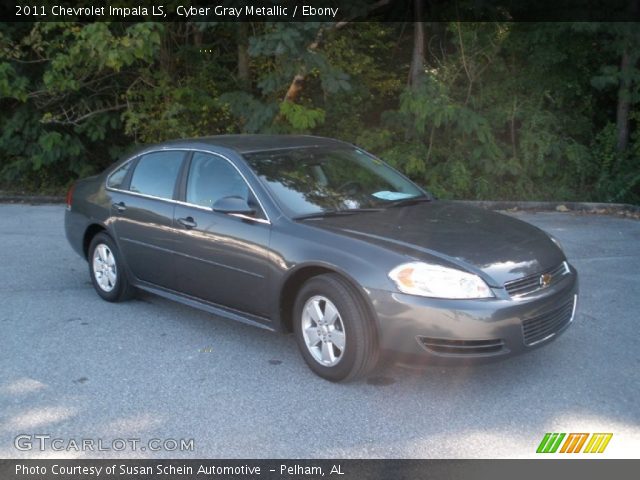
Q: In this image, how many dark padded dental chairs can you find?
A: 0